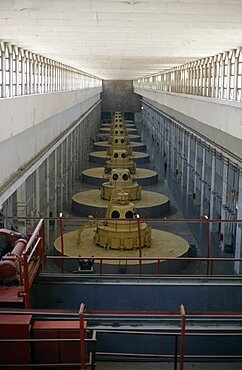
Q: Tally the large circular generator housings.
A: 9